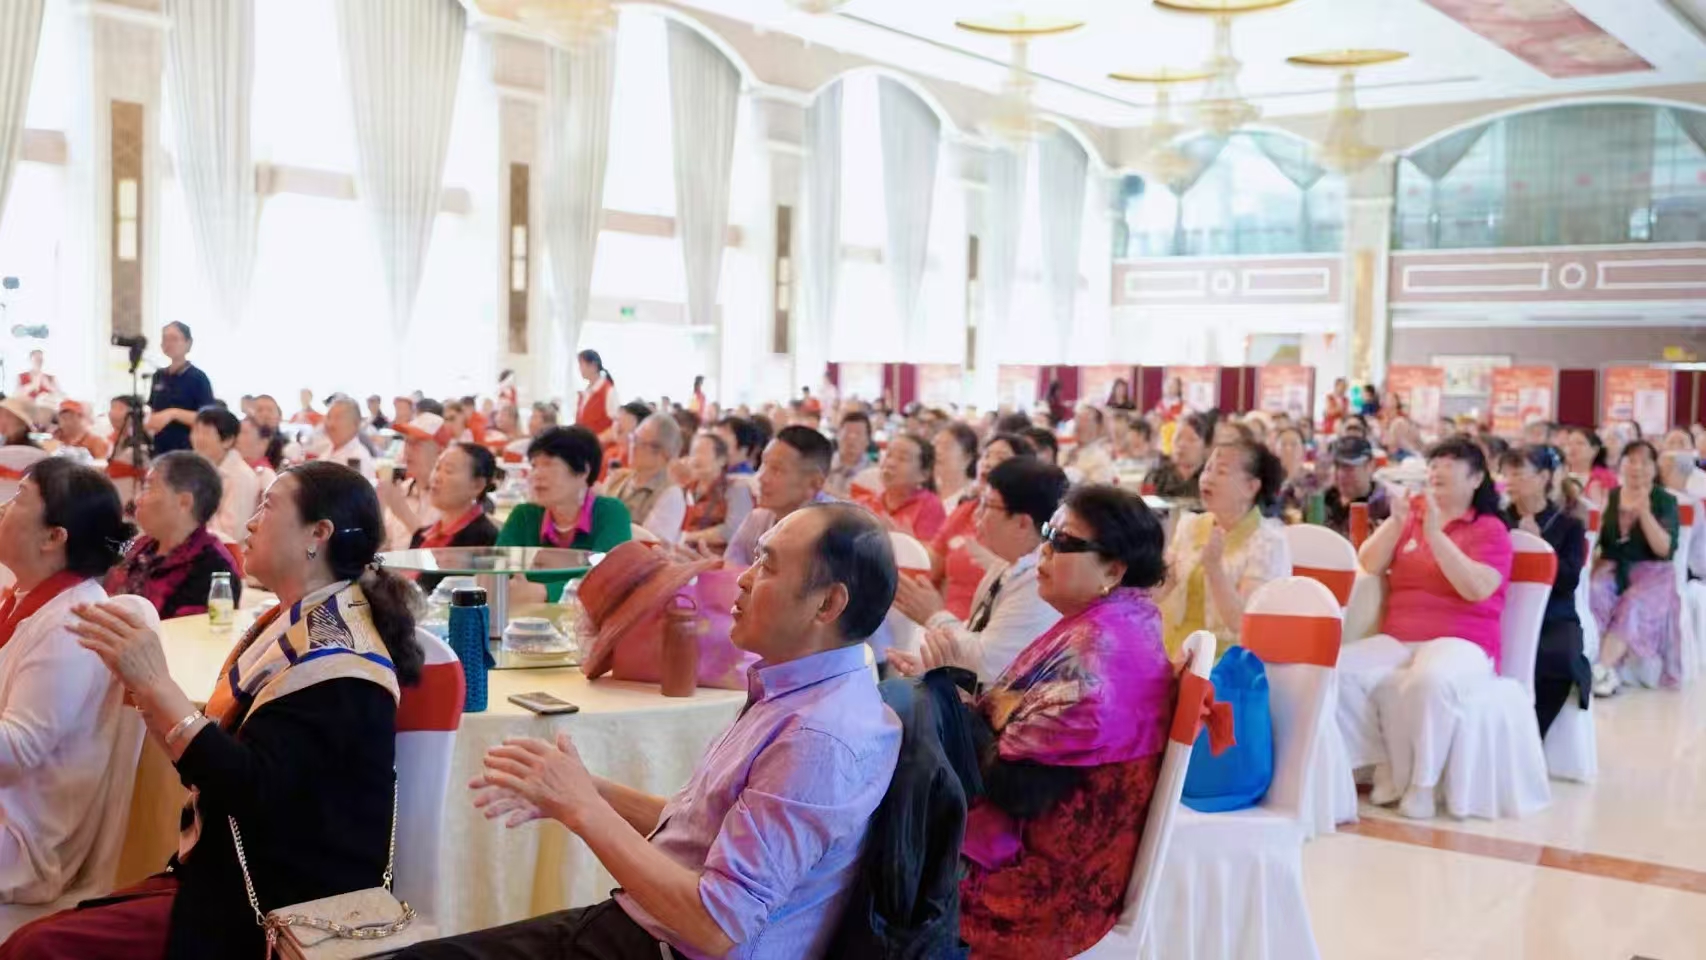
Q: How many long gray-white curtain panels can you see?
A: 9